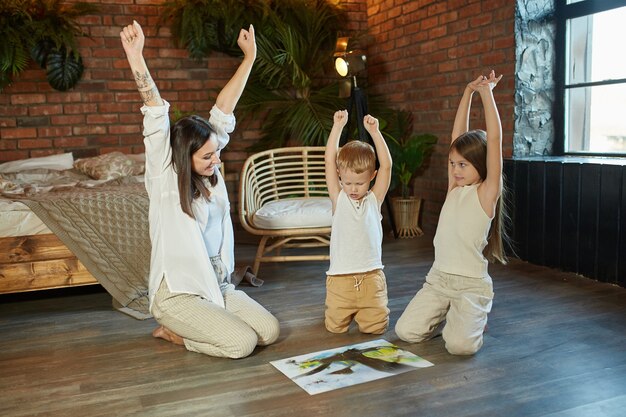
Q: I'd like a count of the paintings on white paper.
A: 1